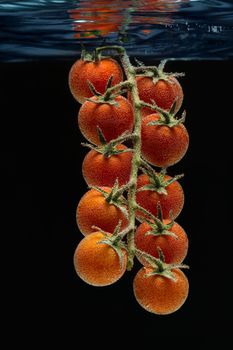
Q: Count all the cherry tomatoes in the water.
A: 10